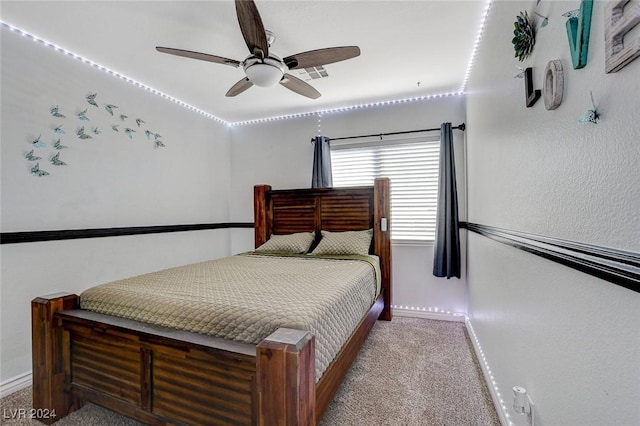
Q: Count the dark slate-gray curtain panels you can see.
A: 2